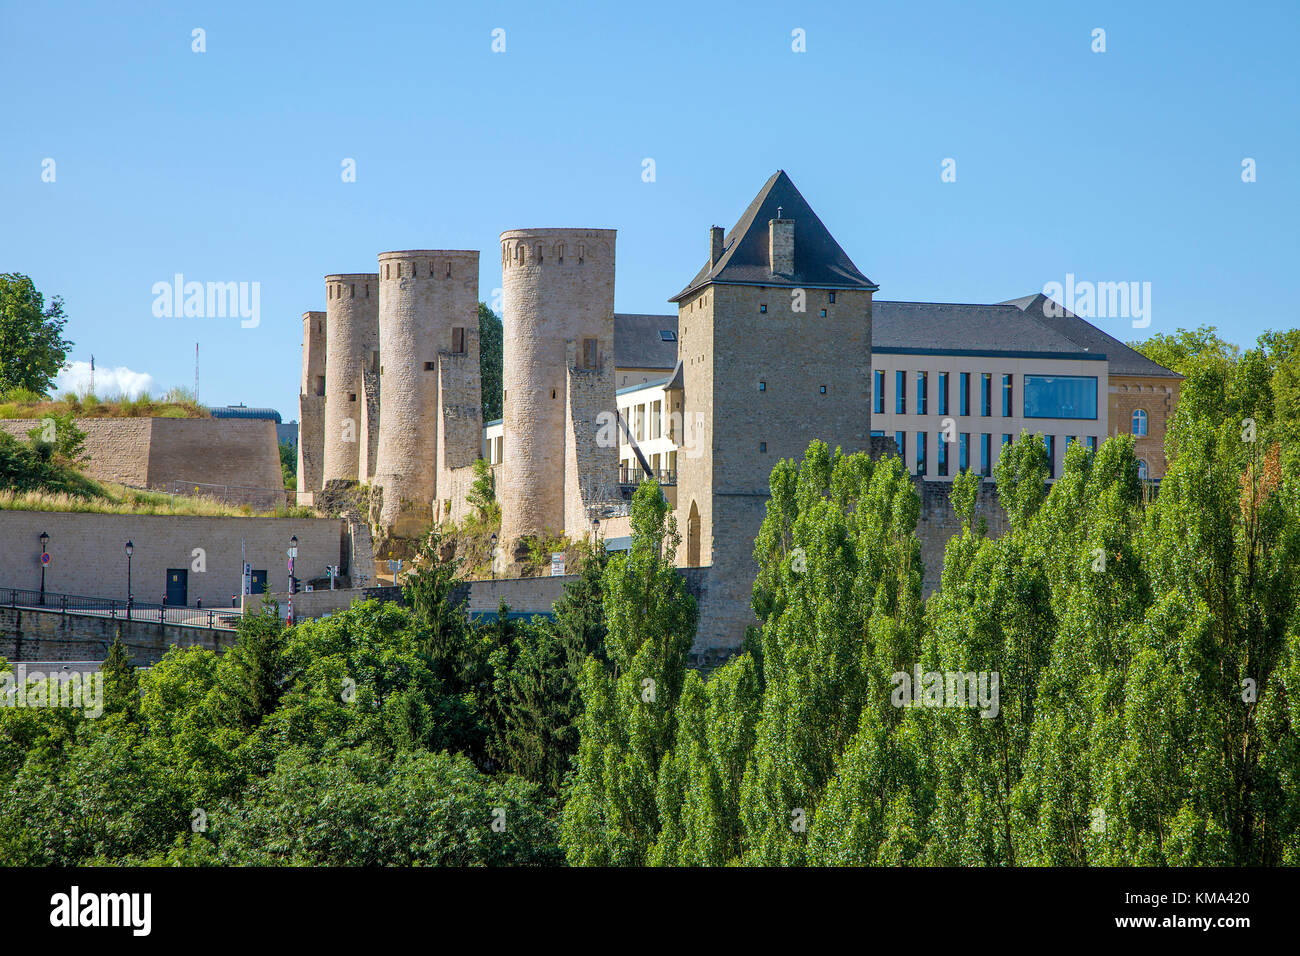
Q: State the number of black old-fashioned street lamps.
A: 5